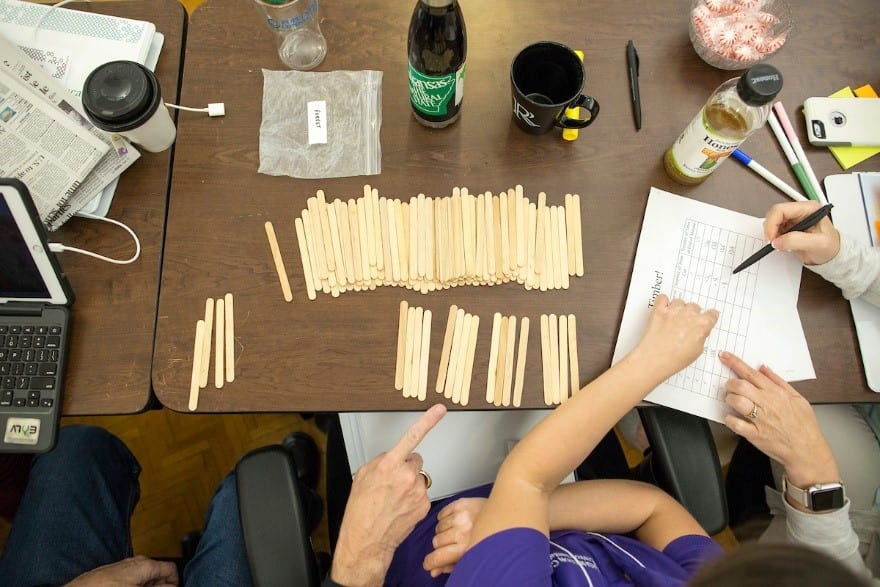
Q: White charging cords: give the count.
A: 2